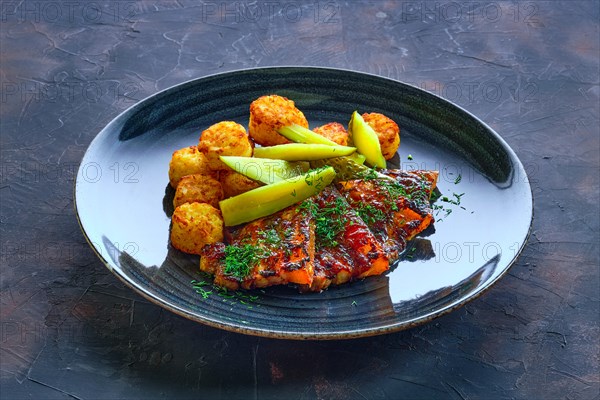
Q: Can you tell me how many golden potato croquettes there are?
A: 8